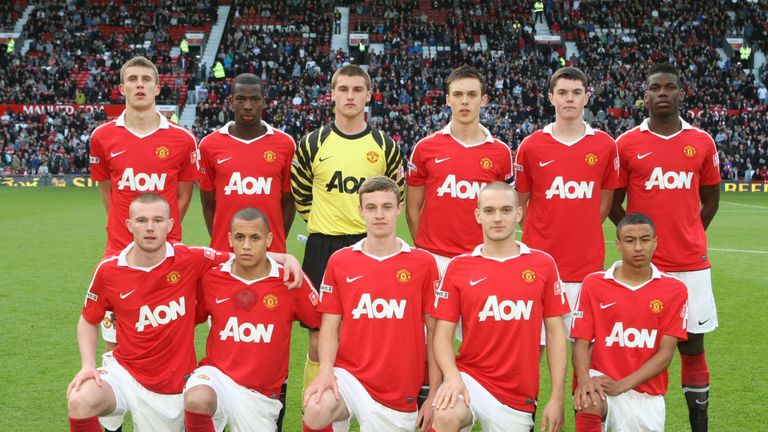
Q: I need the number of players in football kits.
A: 11